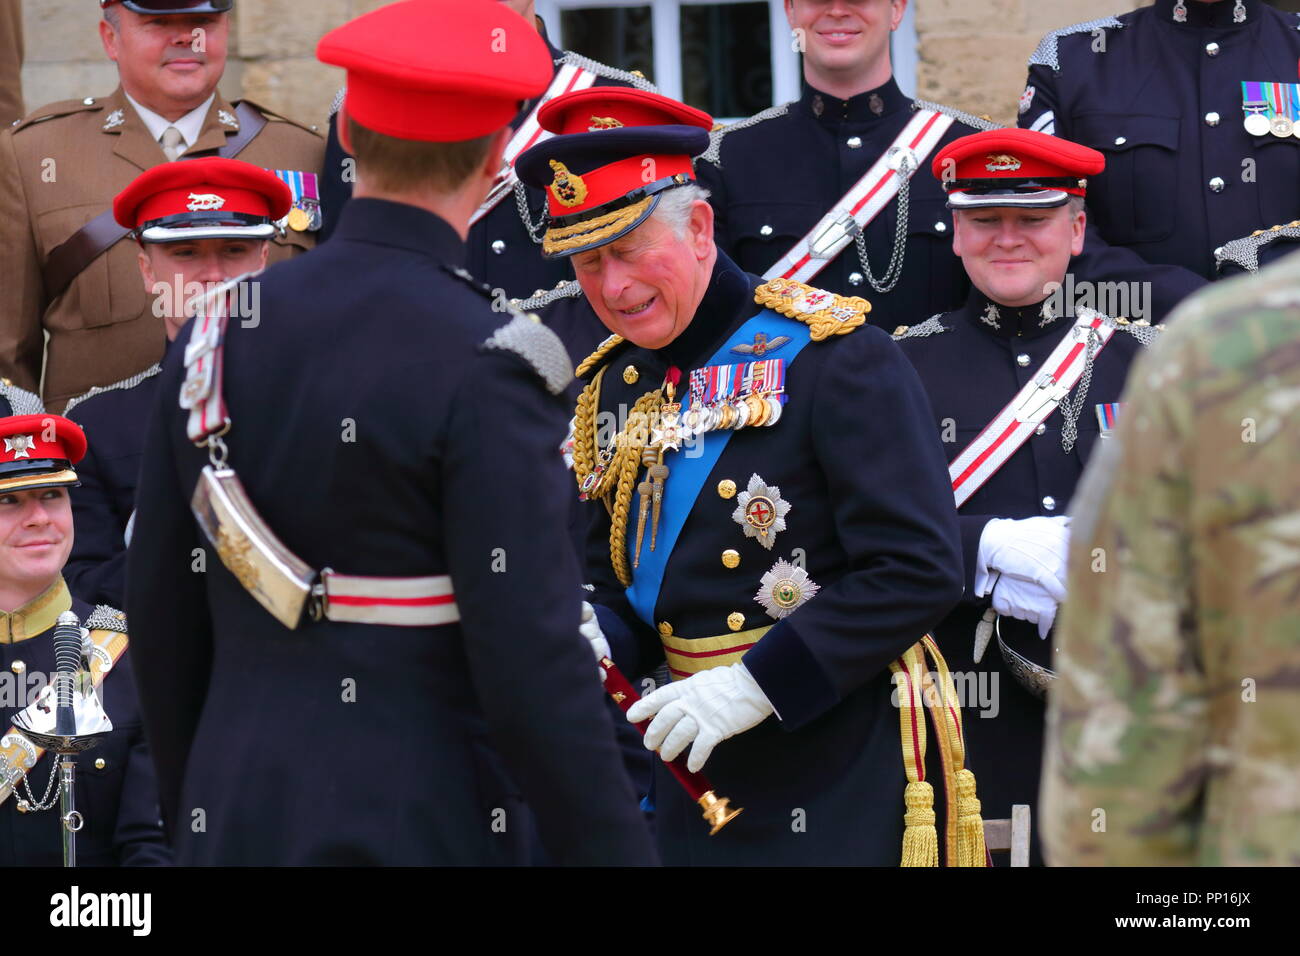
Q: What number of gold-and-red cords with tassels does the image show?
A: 2